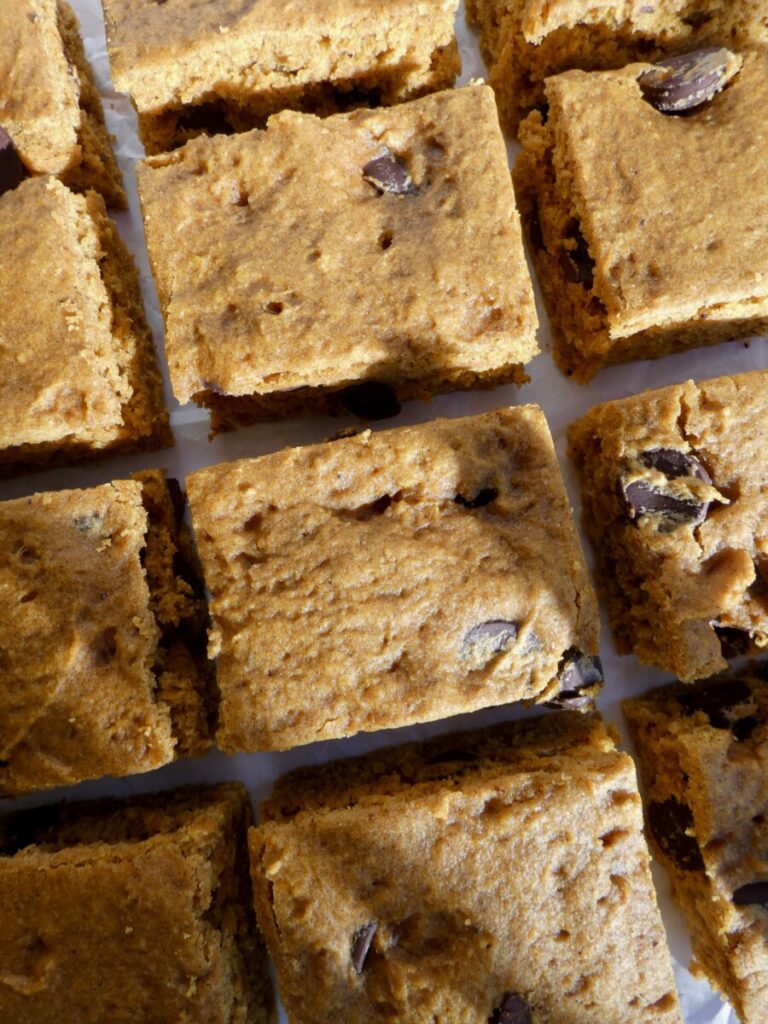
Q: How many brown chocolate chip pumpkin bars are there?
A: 12